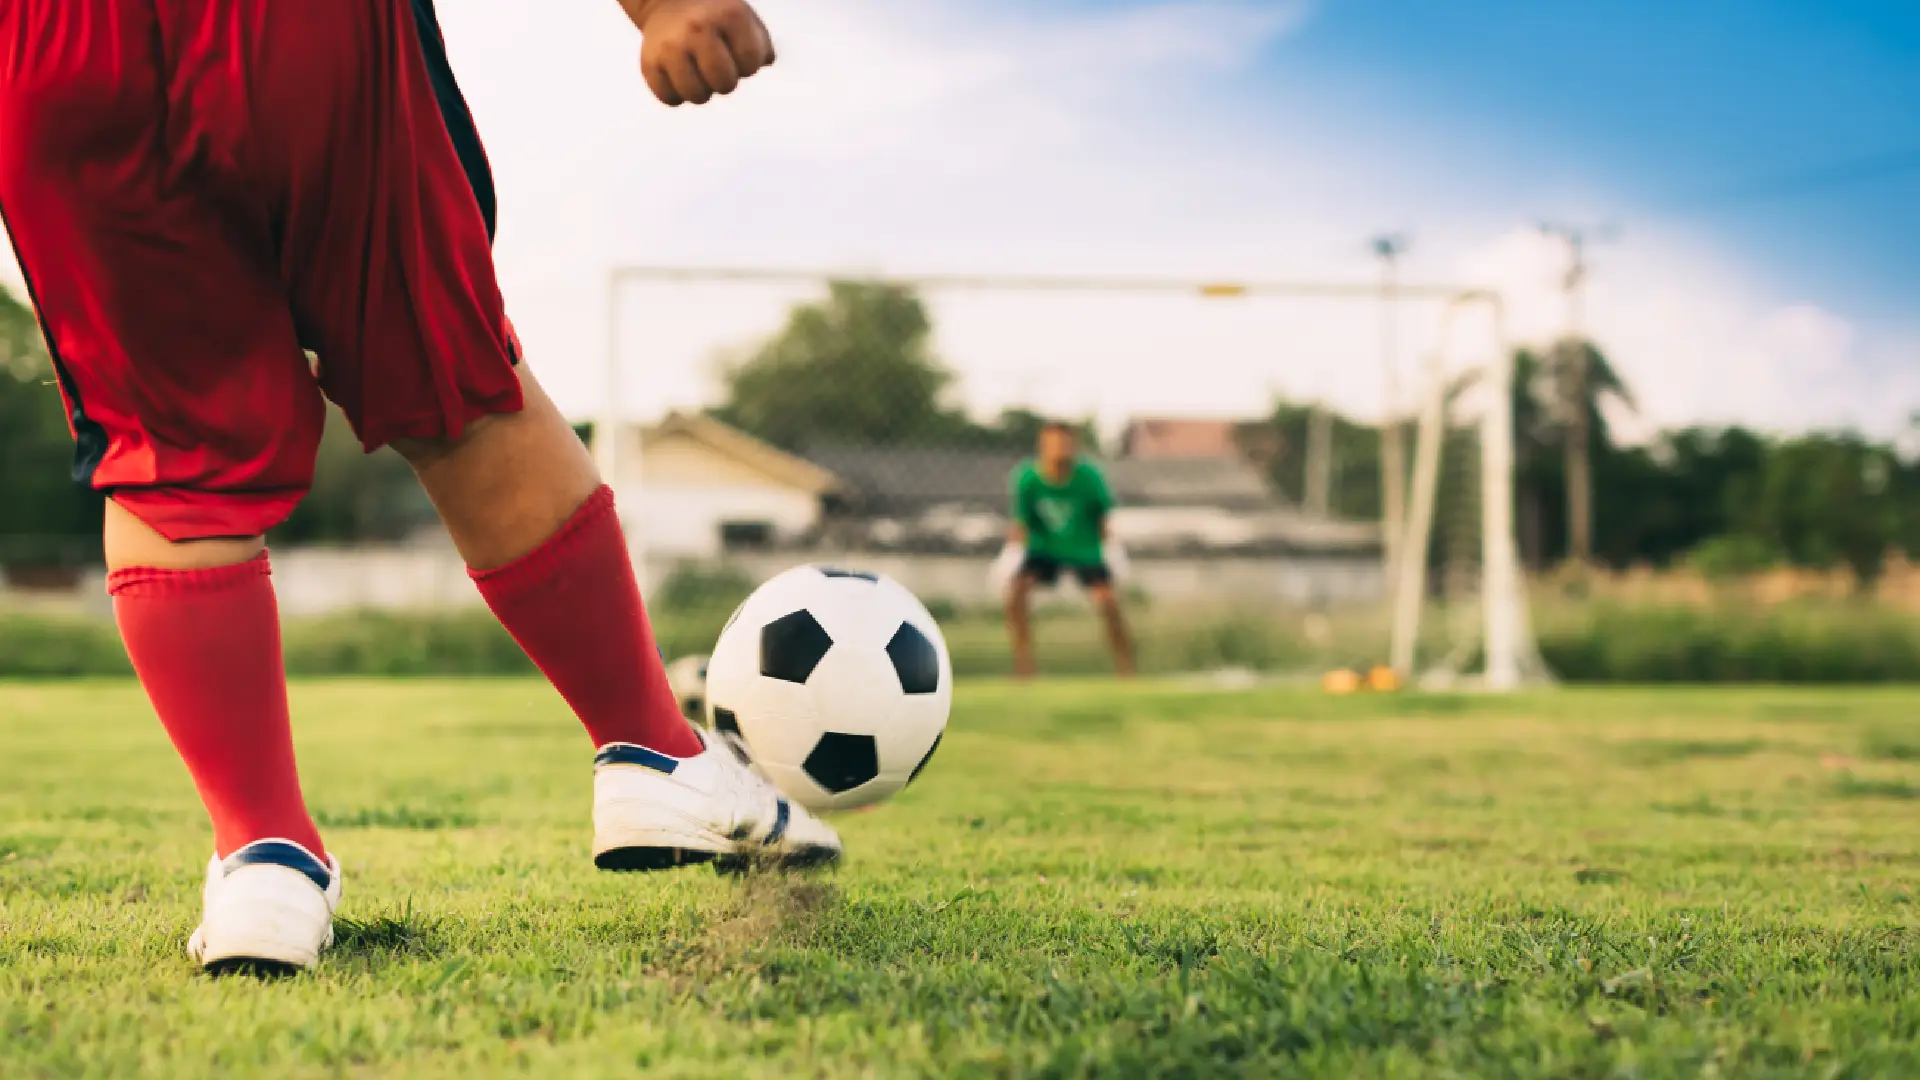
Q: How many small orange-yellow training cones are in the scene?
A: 2